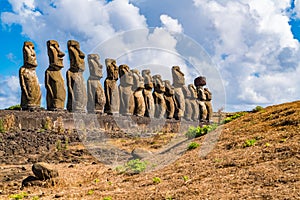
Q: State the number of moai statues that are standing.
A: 15